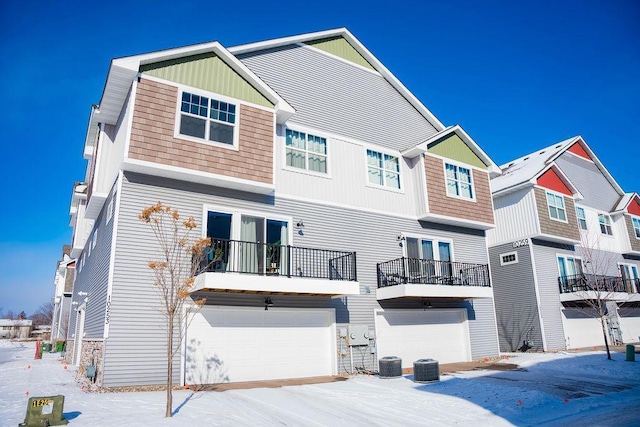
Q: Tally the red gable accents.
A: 3